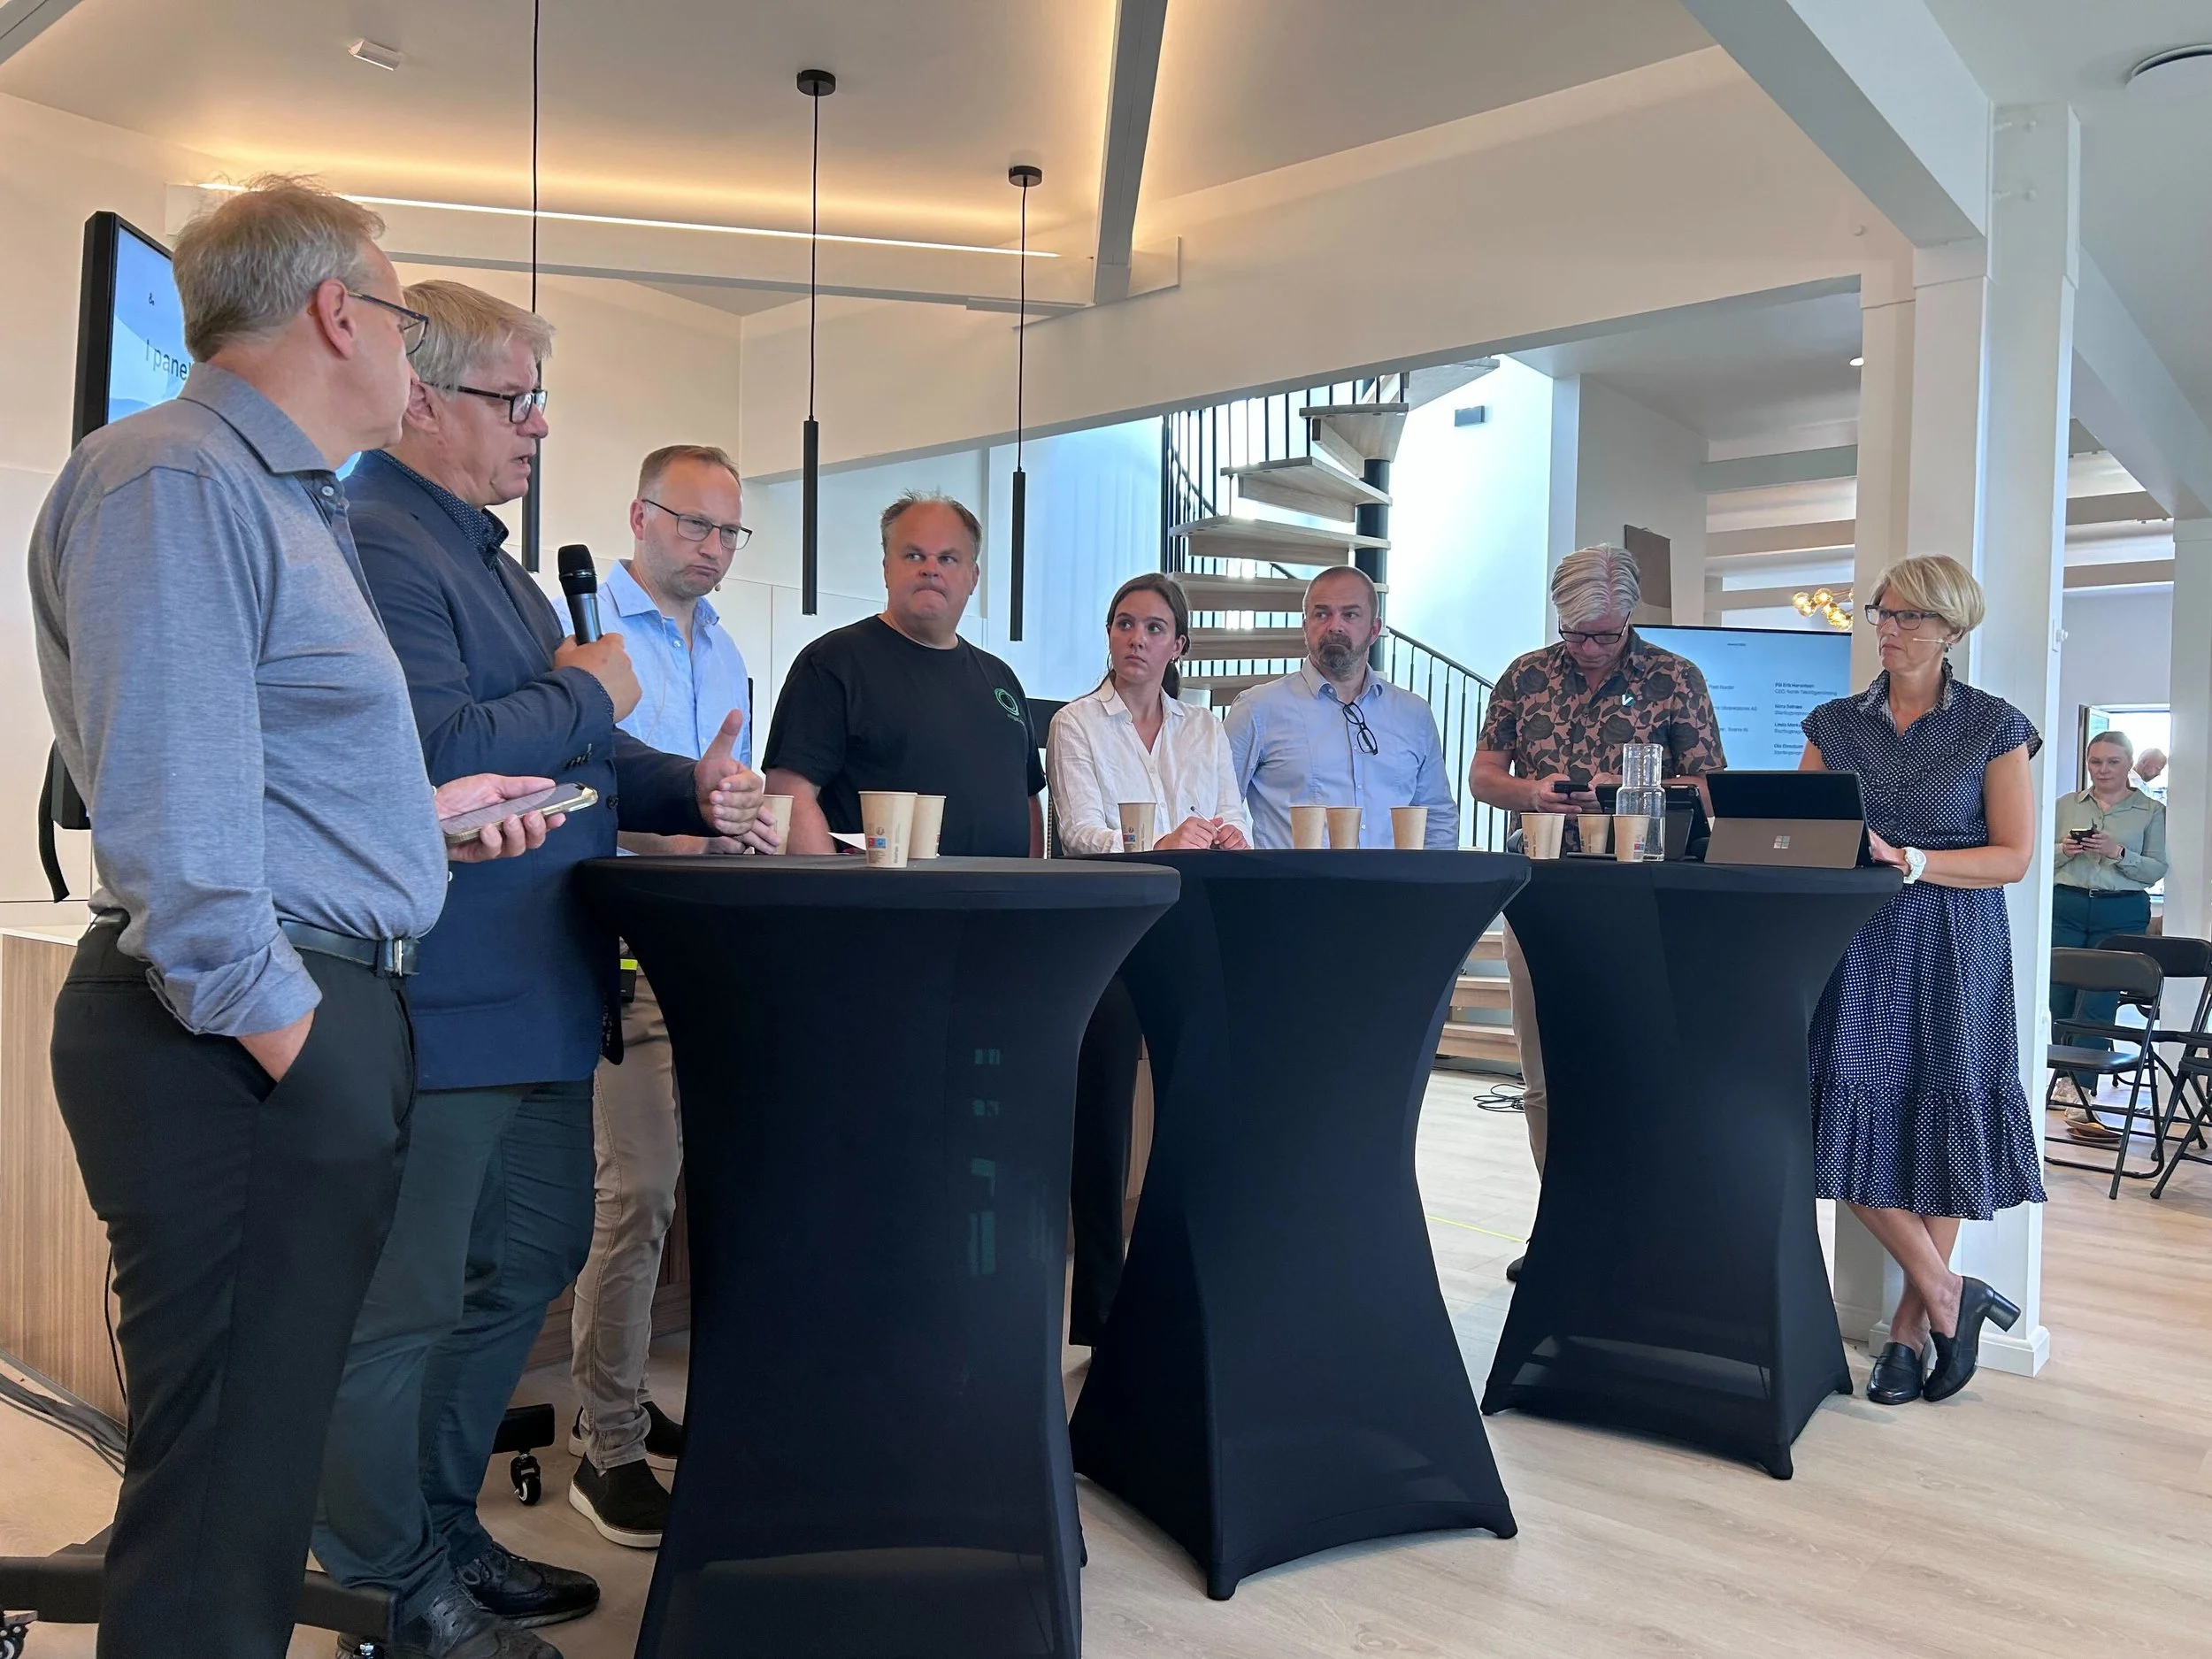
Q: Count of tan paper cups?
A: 11